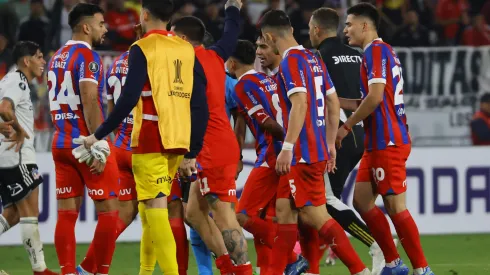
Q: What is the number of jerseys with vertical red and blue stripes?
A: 5